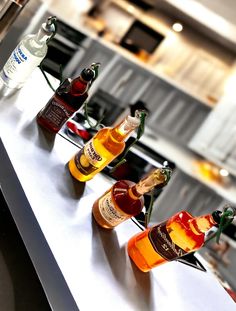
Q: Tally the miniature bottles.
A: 5